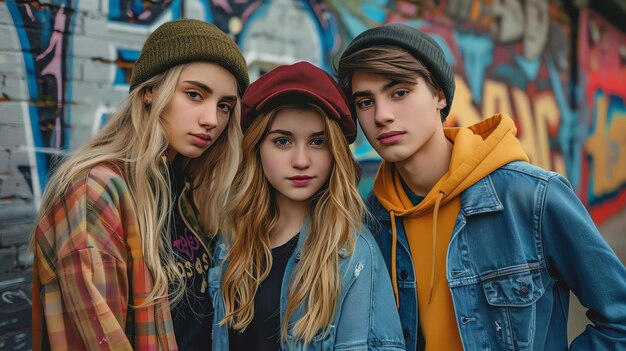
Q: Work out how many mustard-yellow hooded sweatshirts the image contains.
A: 1